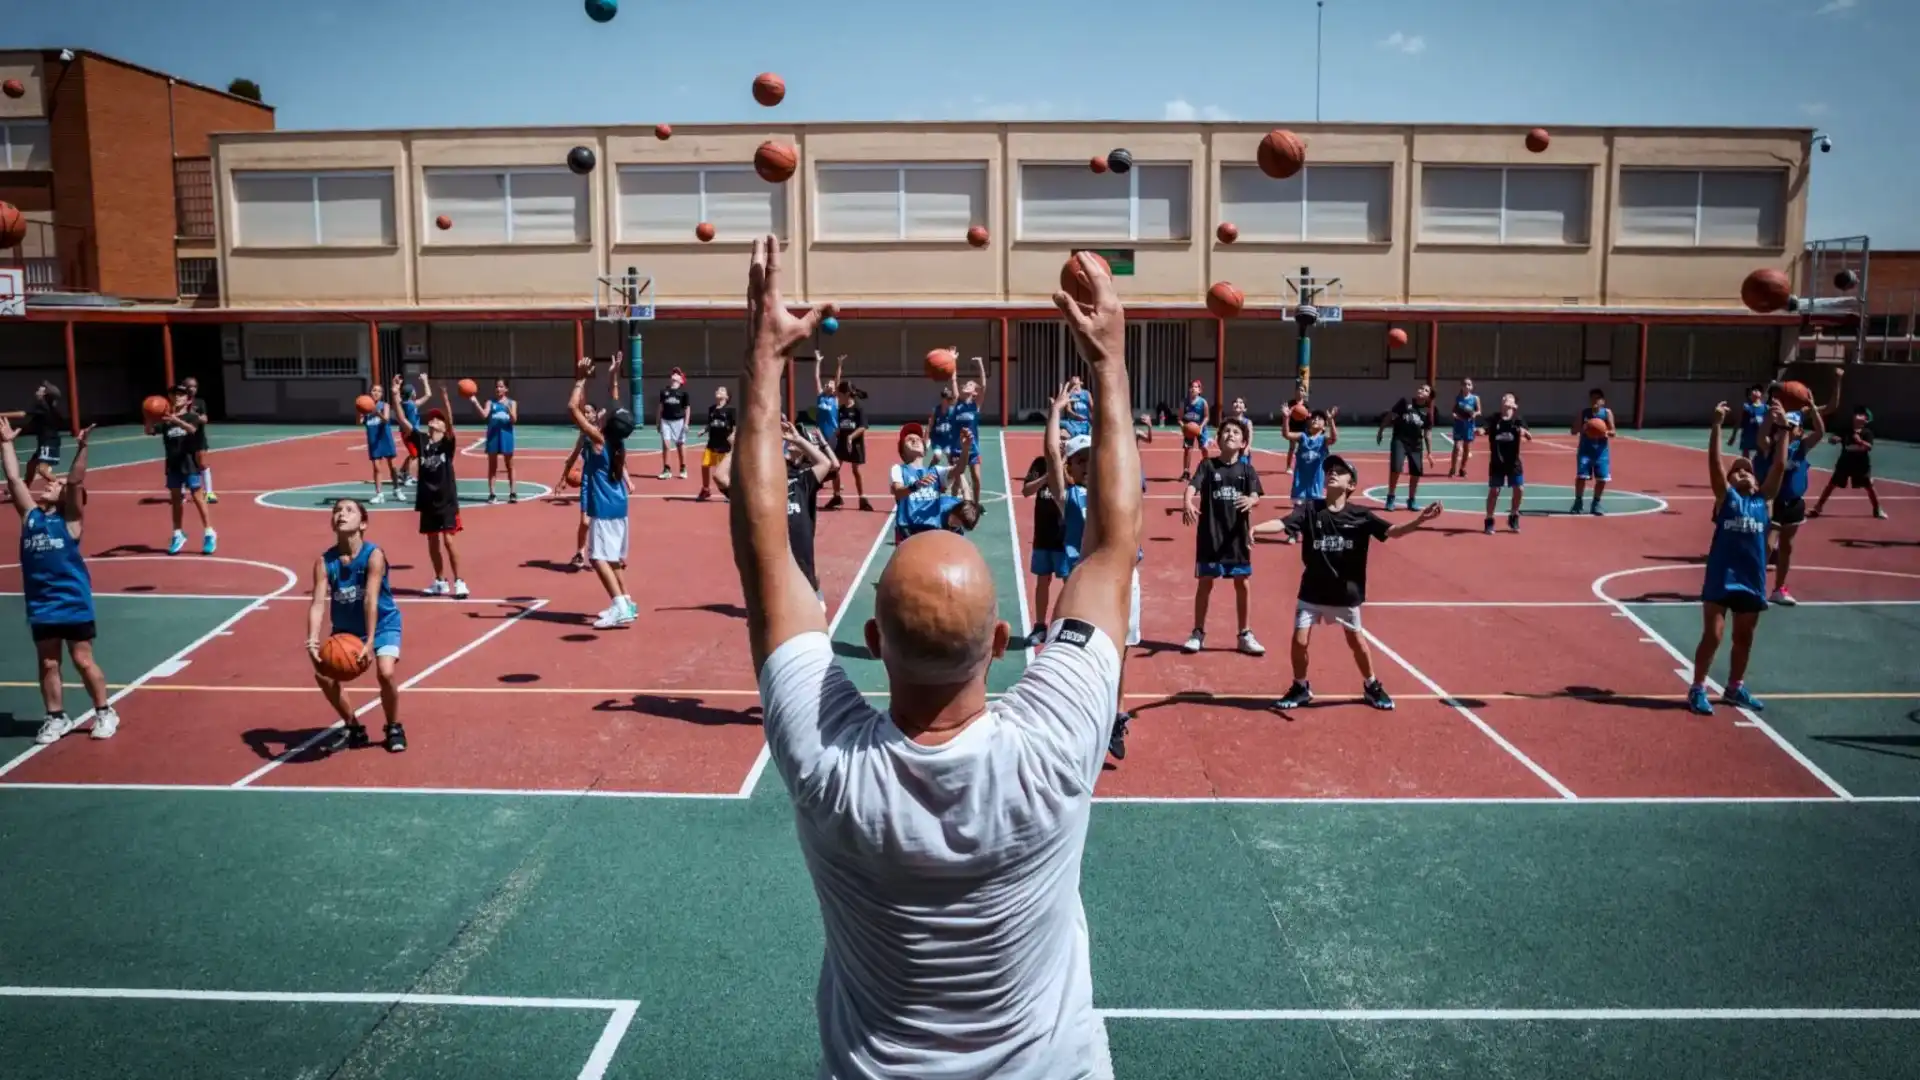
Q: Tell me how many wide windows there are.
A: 8